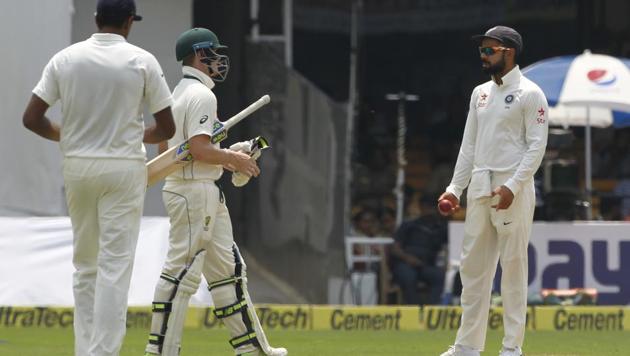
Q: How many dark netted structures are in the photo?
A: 1